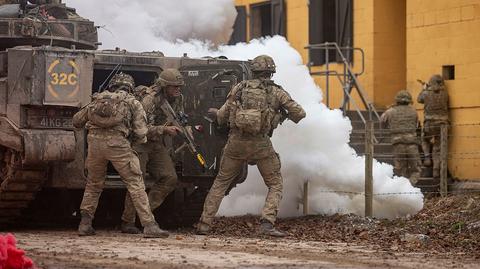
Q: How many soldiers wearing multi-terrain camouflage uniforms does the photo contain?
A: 5